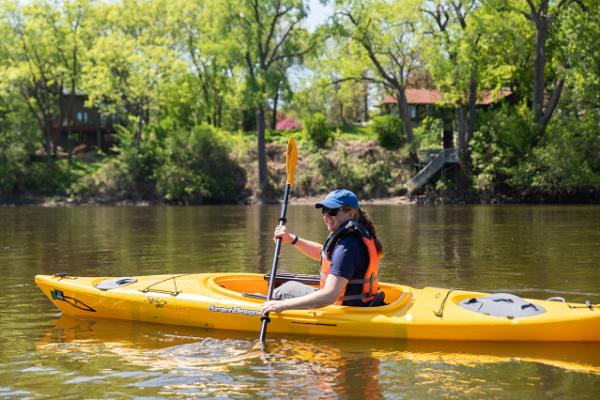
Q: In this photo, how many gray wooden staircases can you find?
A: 1